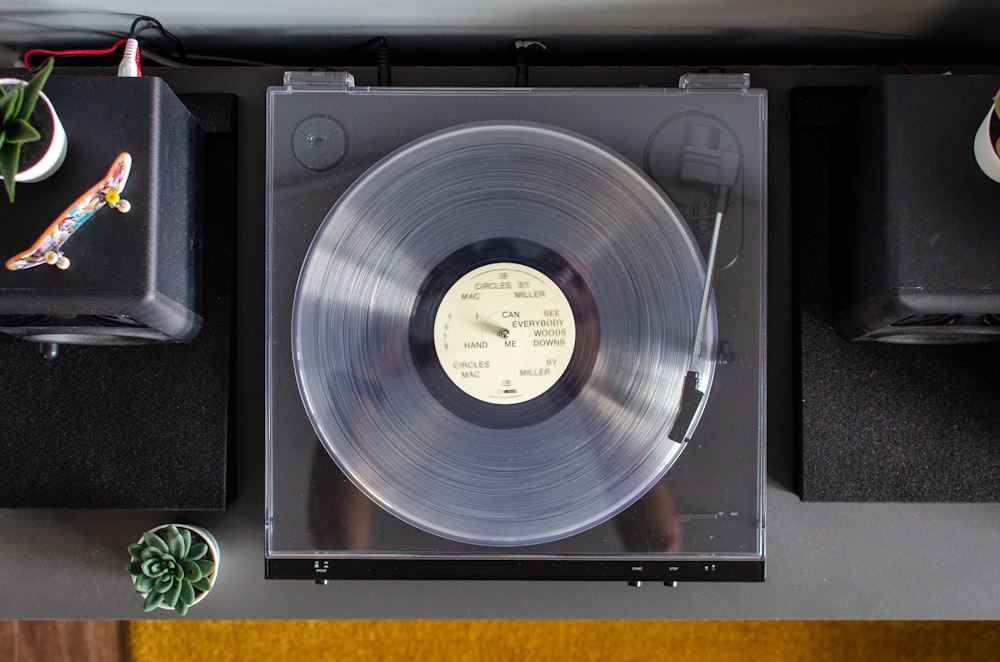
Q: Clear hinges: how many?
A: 2